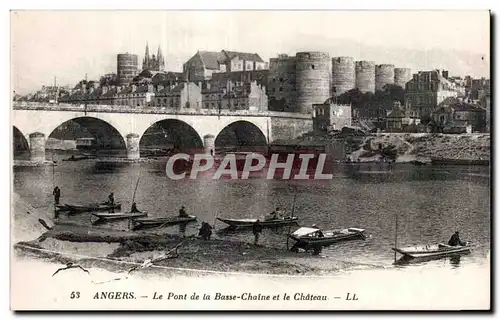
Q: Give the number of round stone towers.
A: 7